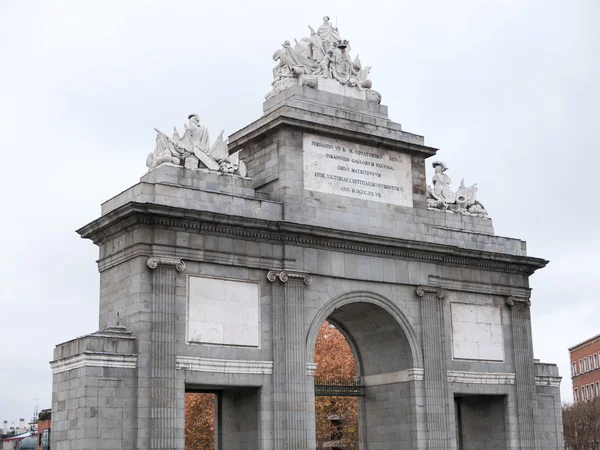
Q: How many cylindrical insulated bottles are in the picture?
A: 0